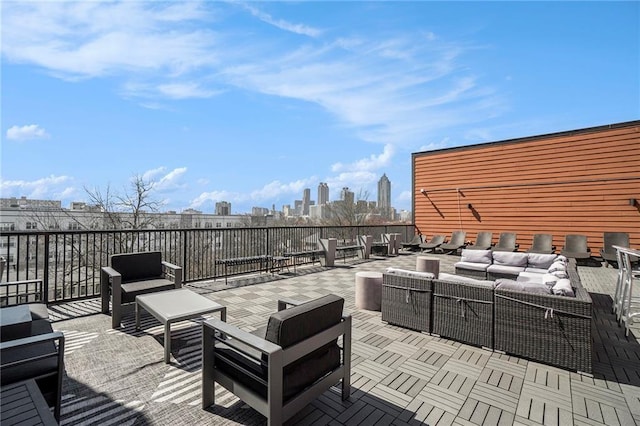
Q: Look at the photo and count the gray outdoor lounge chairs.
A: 8